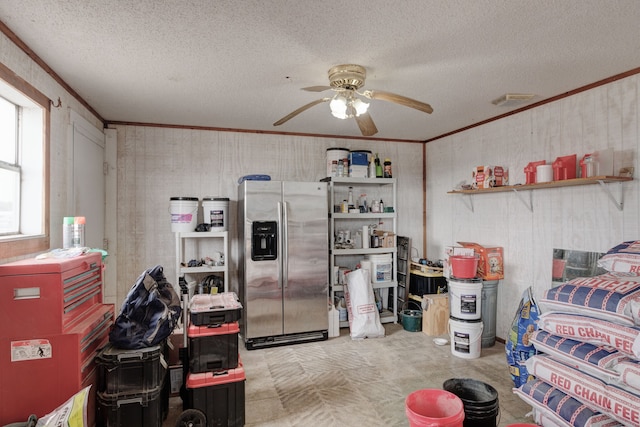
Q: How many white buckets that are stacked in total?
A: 2